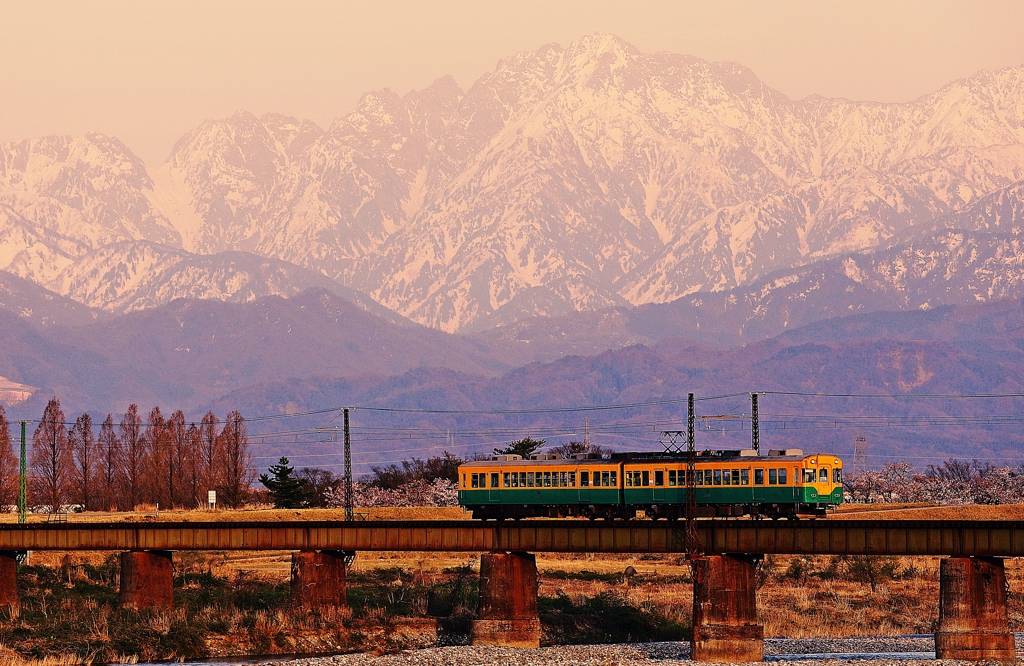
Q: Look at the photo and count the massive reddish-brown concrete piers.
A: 6